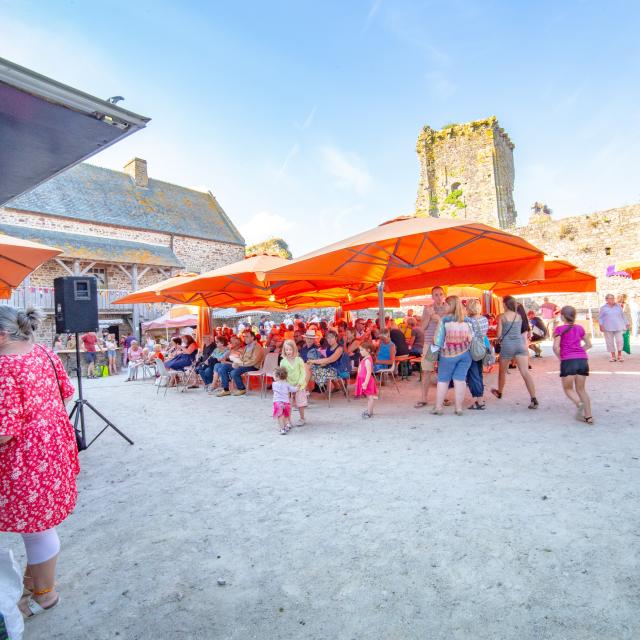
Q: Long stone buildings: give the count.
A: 1